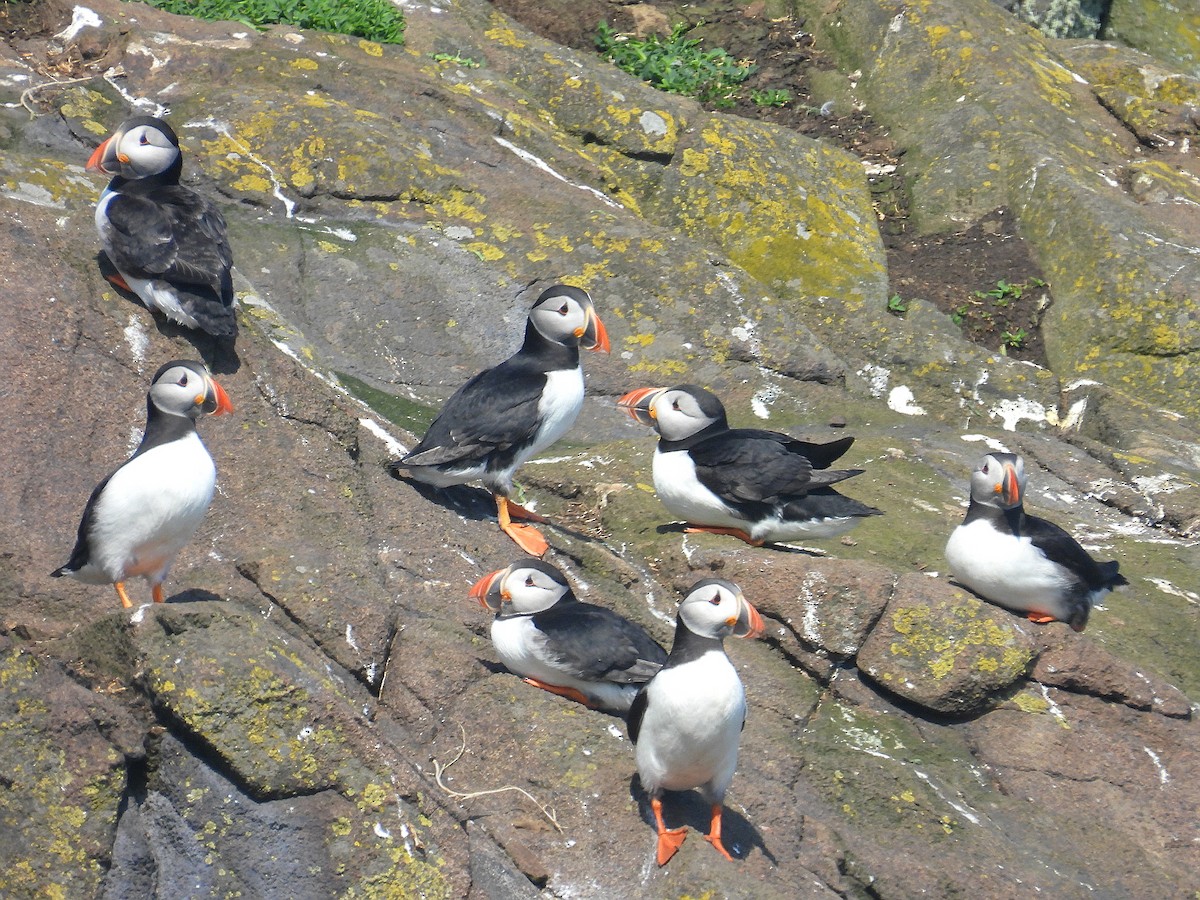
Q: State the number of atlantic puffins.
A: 7